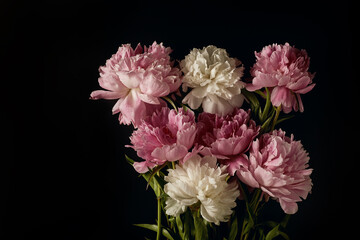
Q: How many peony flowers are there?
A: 7